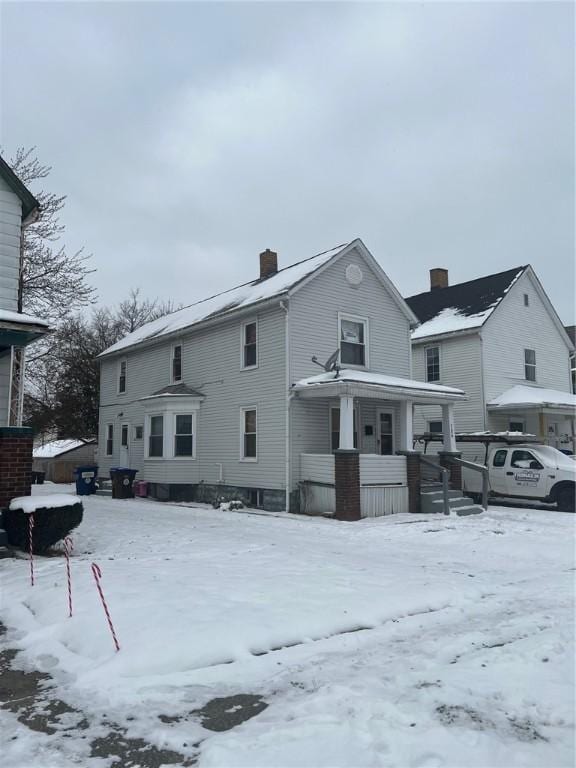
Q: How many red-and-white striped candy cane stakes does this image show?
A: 3